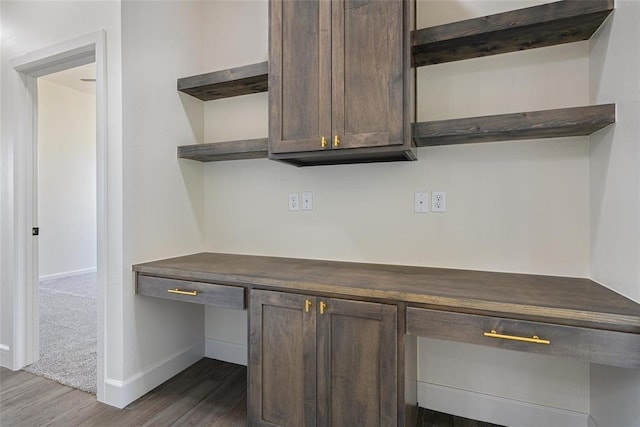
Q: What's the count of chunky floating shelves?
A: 4